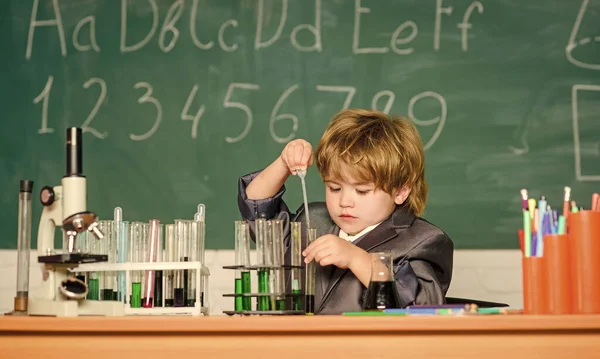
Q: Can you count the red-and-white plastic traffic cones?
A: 0